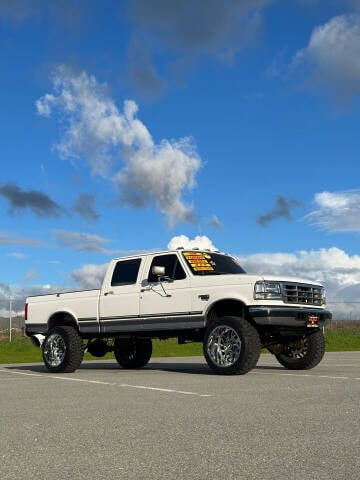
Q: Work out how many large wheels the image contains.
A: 4